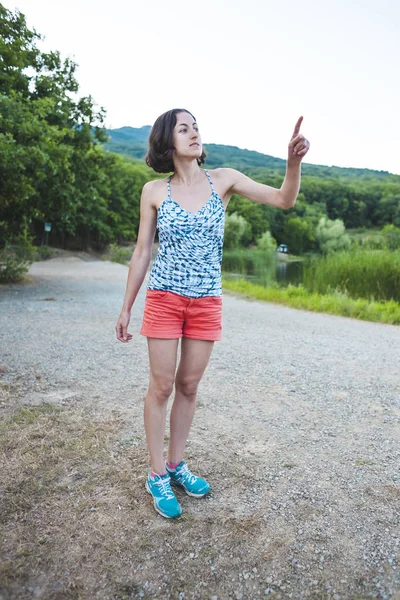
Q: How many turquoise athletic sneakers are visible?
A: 2